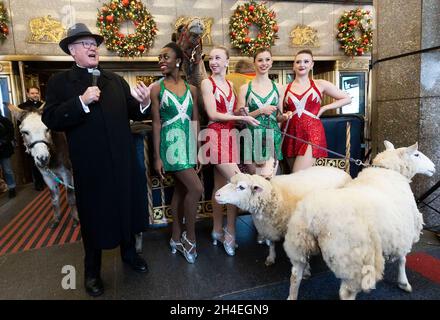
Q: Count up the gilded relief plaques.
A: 3